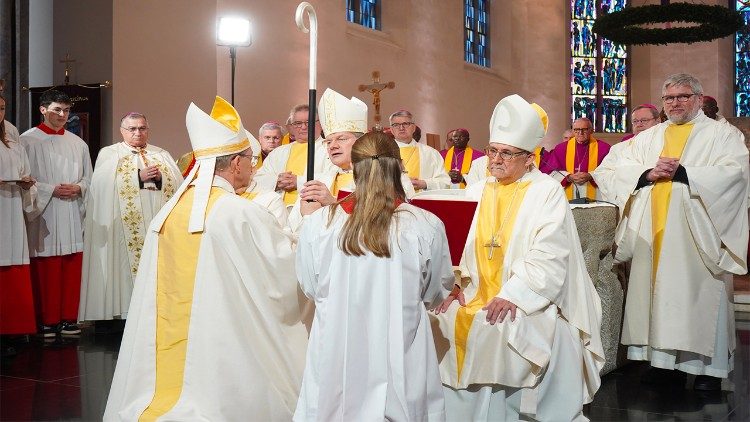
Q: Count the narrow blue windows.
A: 2